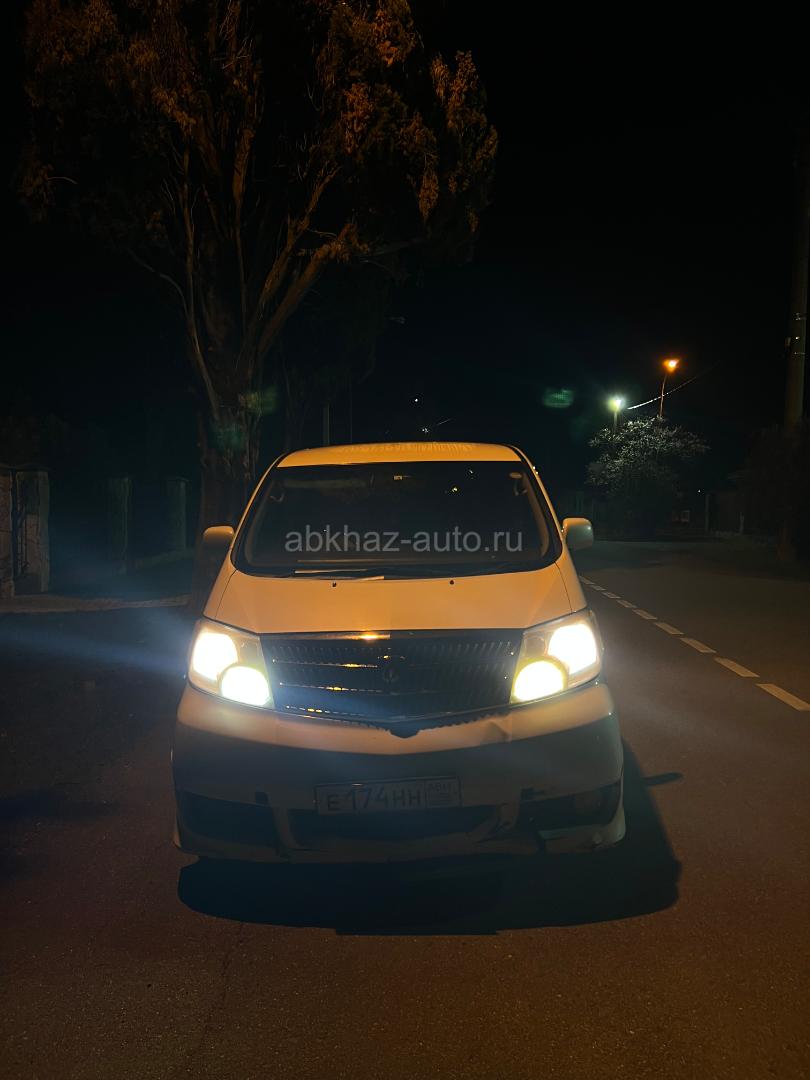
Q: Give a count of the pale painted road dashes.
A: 9